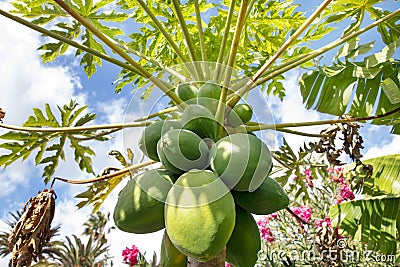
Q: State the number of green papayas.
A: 12